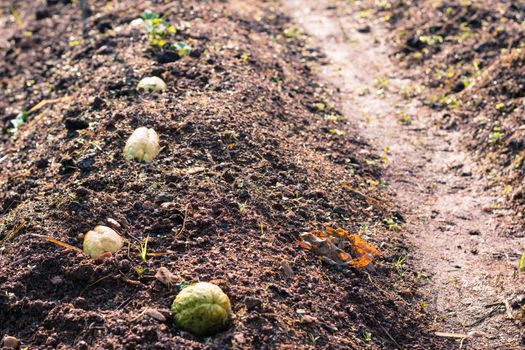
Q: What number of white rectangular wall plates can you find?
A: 0